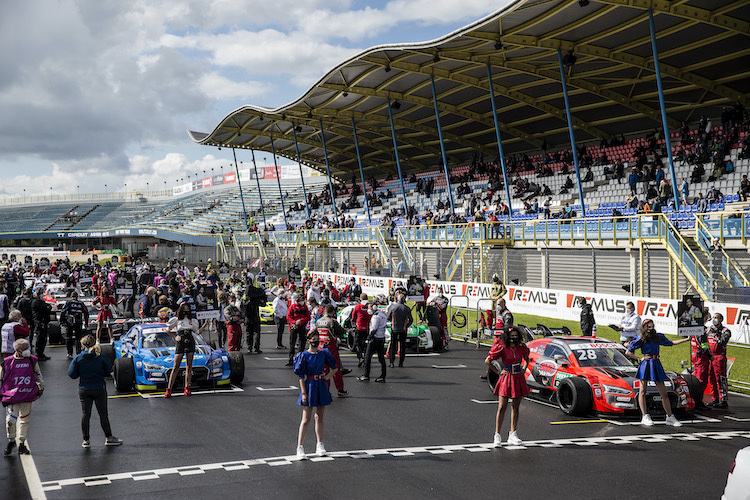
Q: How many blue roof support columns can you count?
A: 11